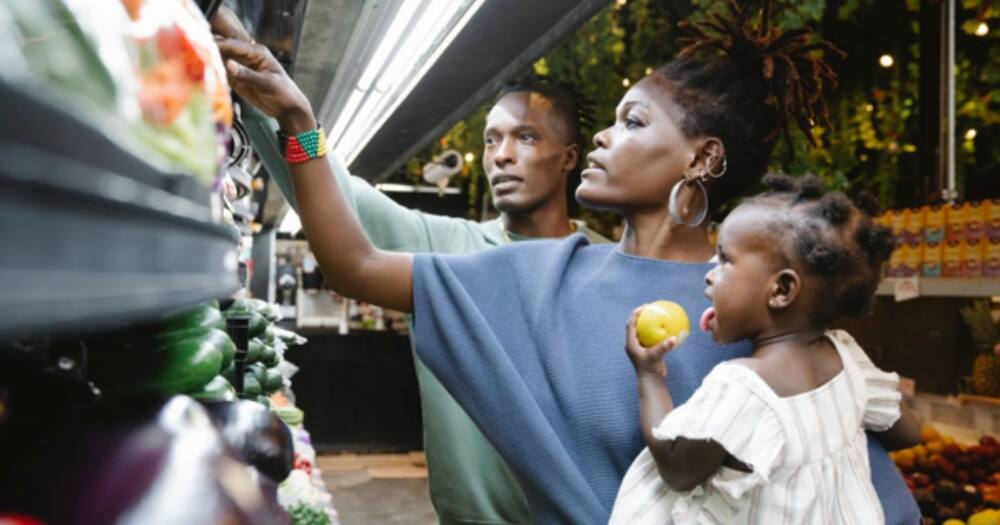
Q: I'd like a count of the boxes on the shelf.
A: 13